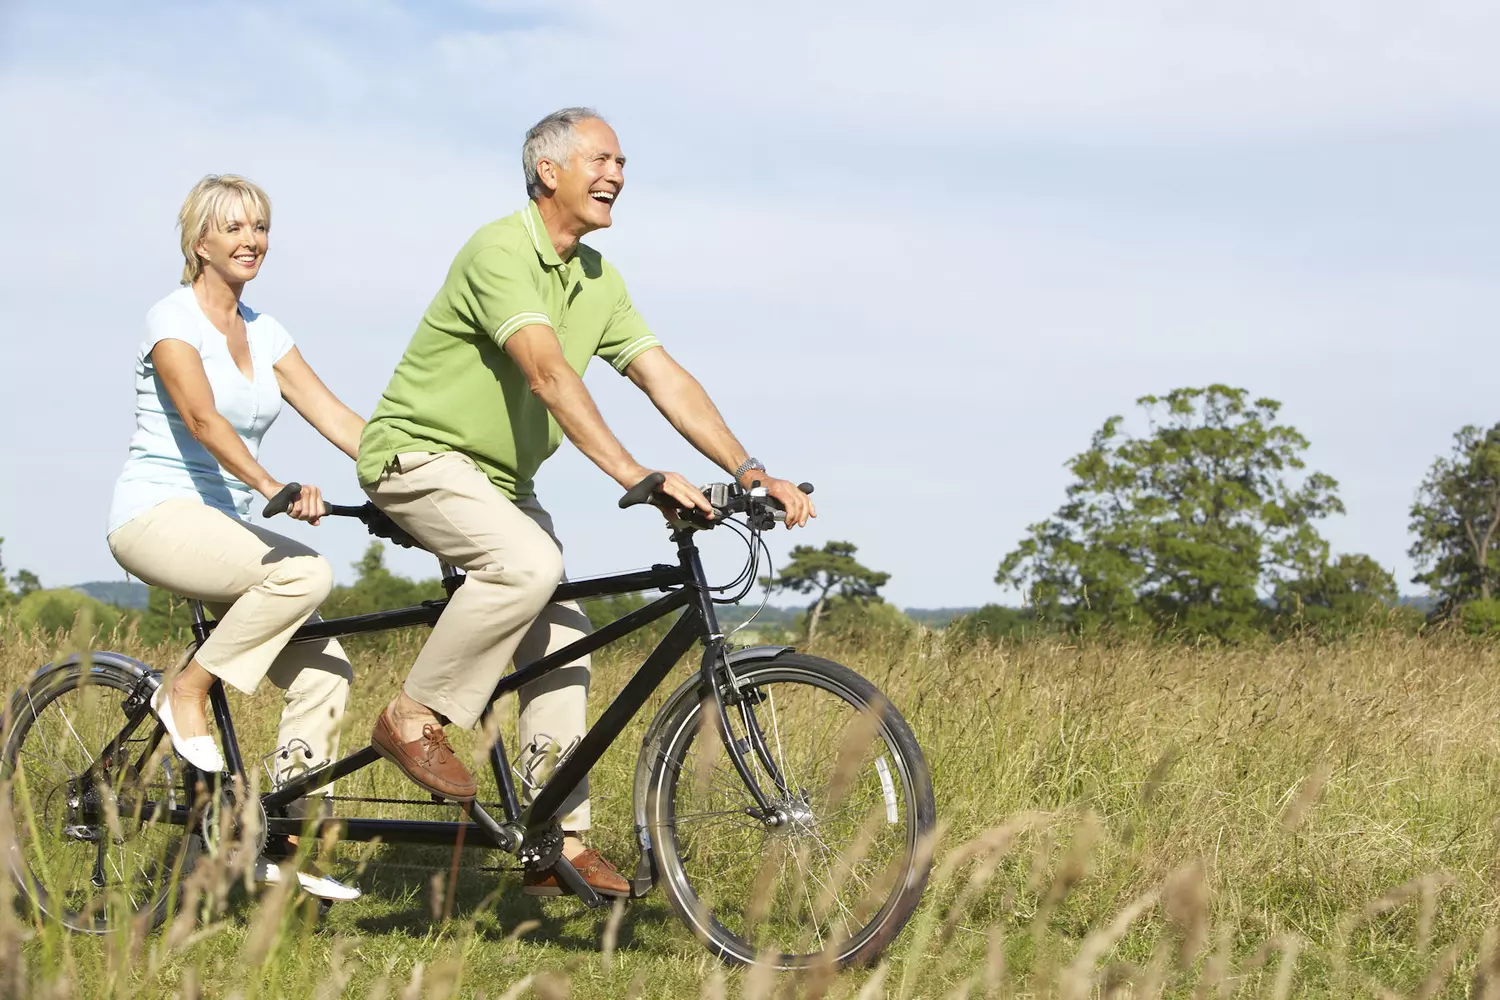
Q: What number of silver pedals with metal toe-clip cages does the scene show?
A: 0